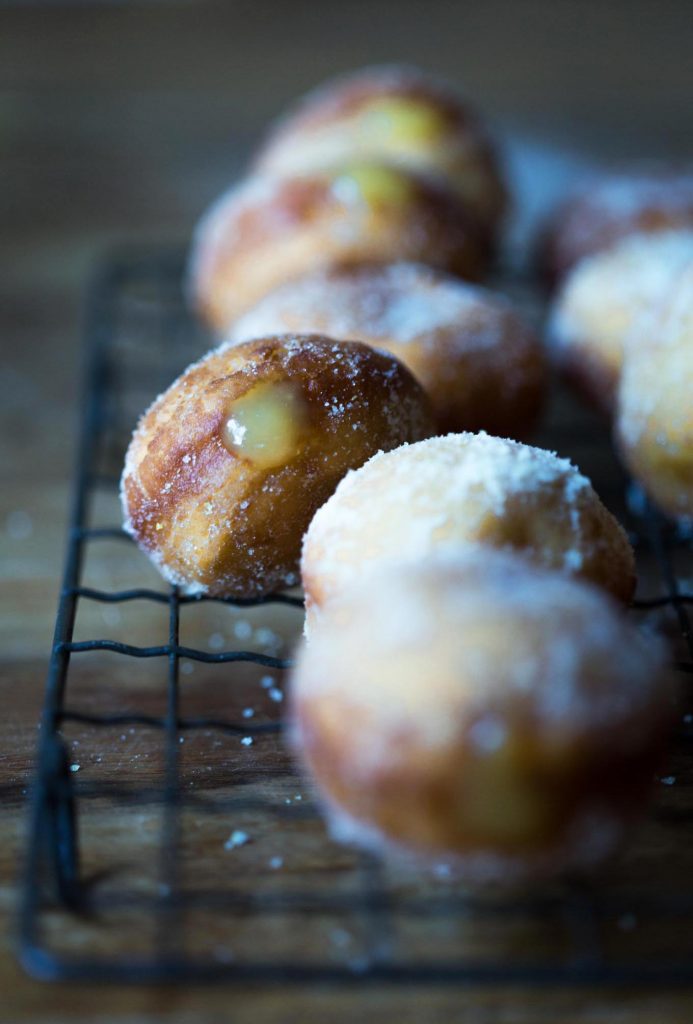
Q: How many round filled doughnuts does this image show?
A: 9